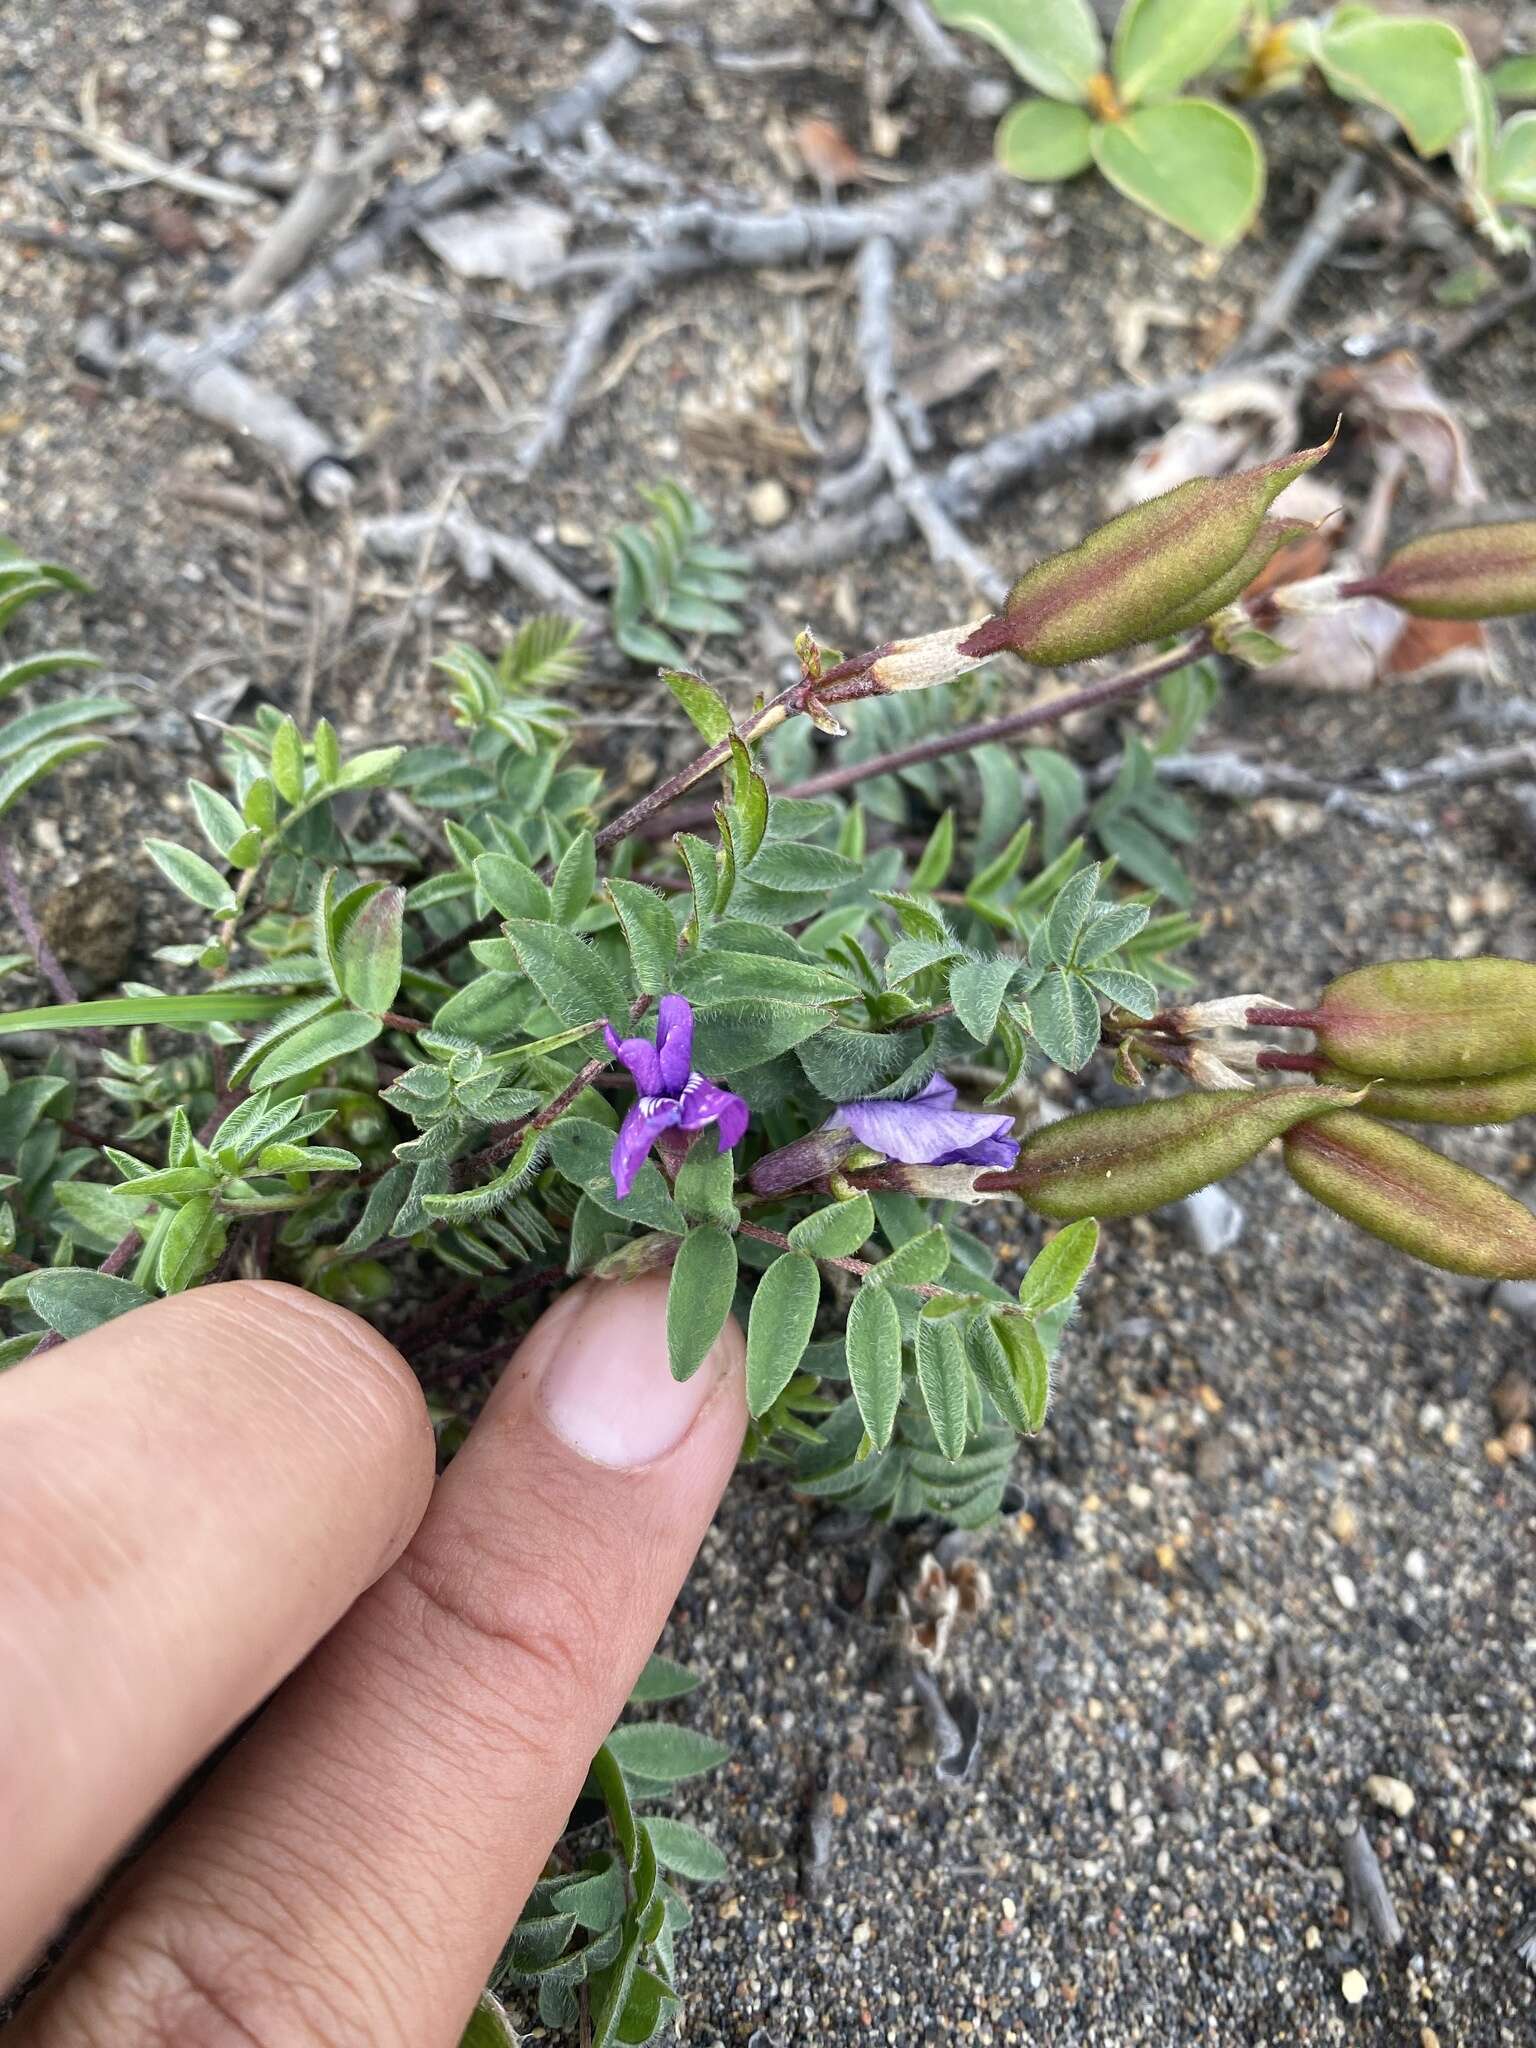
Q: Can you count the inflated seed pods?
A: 7